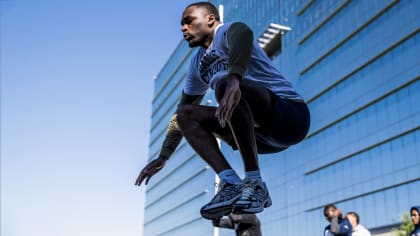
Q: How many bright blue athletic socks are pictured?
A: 2